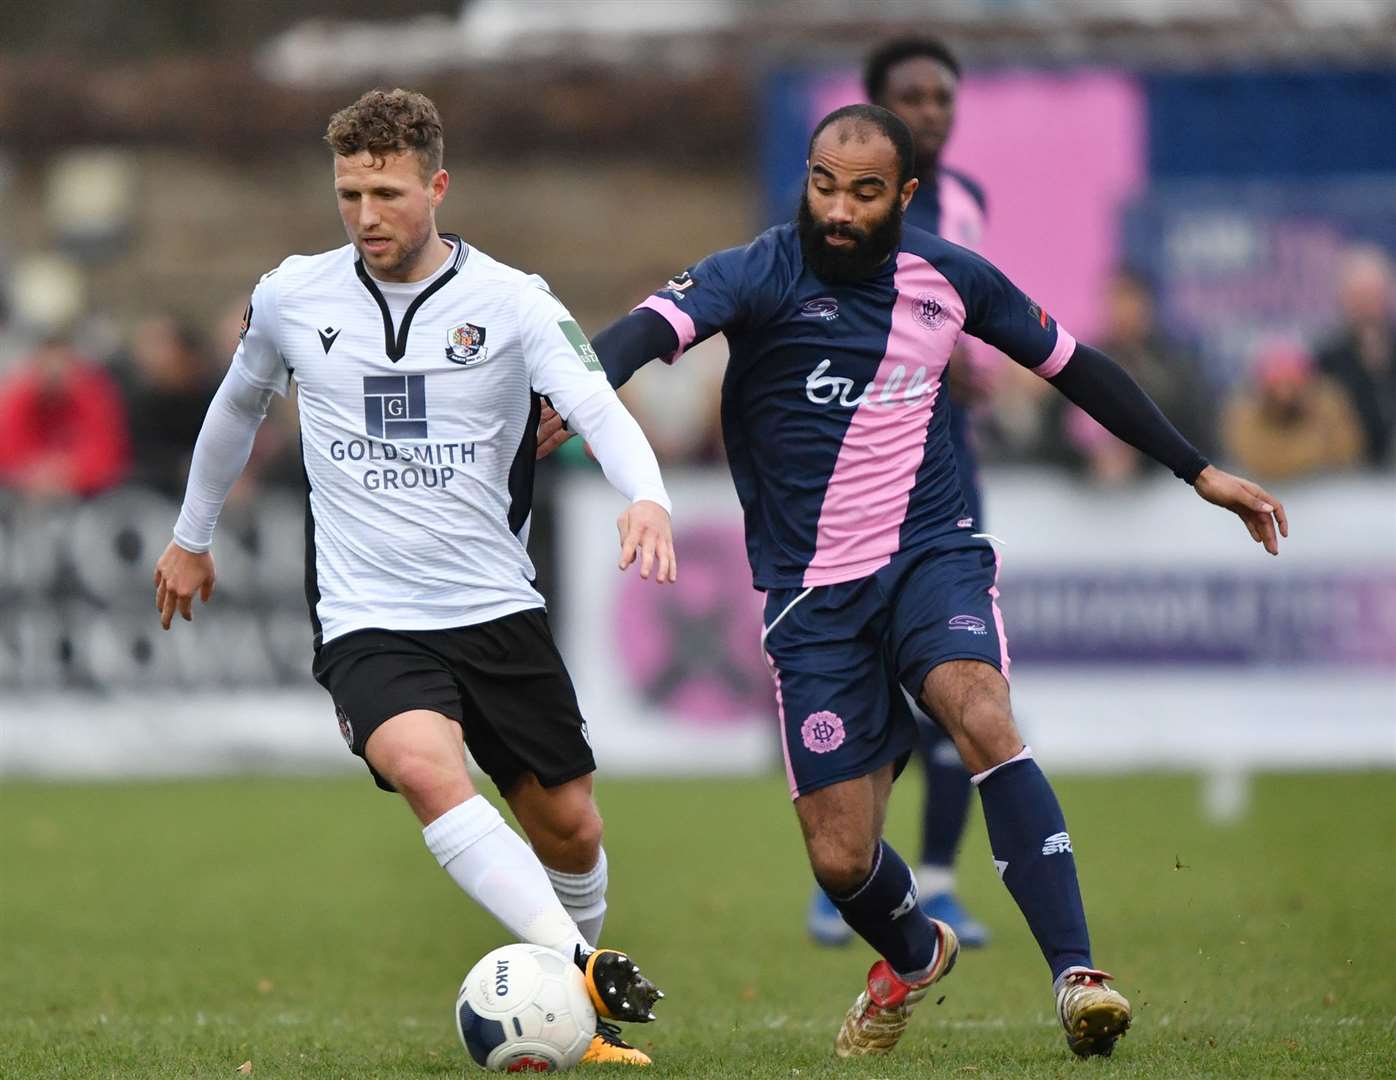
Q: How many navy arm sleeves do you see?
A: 2